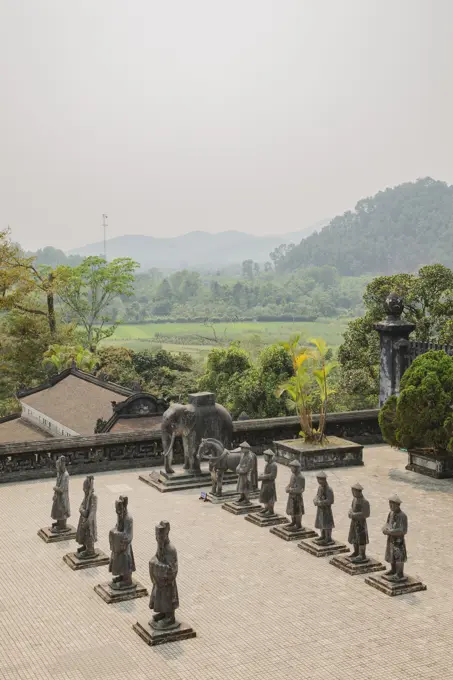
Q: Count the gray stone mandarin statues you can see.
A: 10